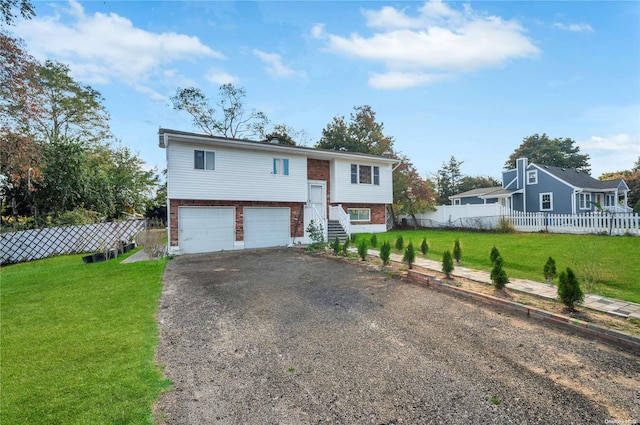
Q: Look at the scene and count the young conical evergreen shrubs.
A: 15